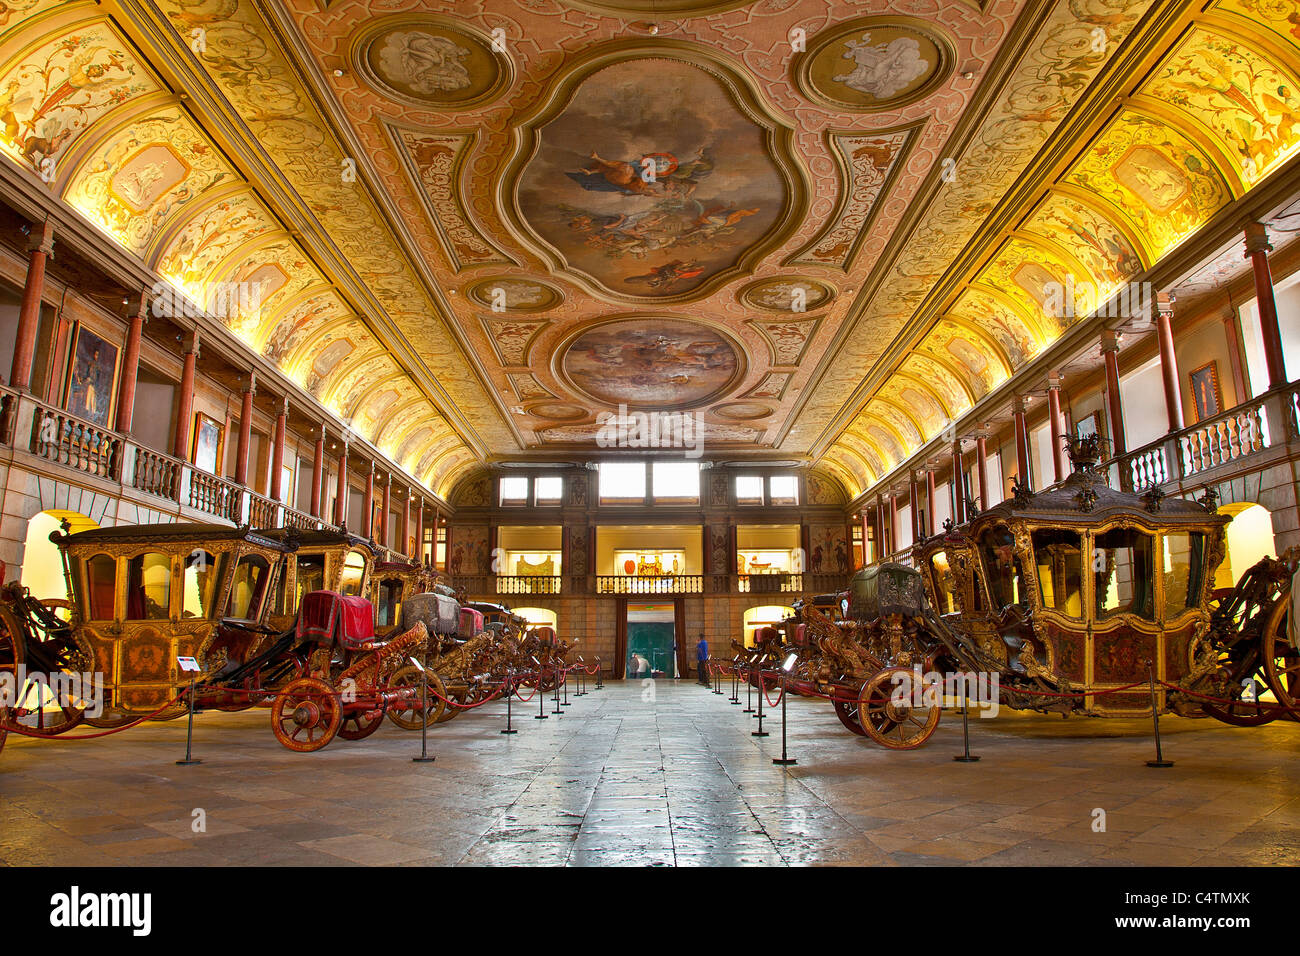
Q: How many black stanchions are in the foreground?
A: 5